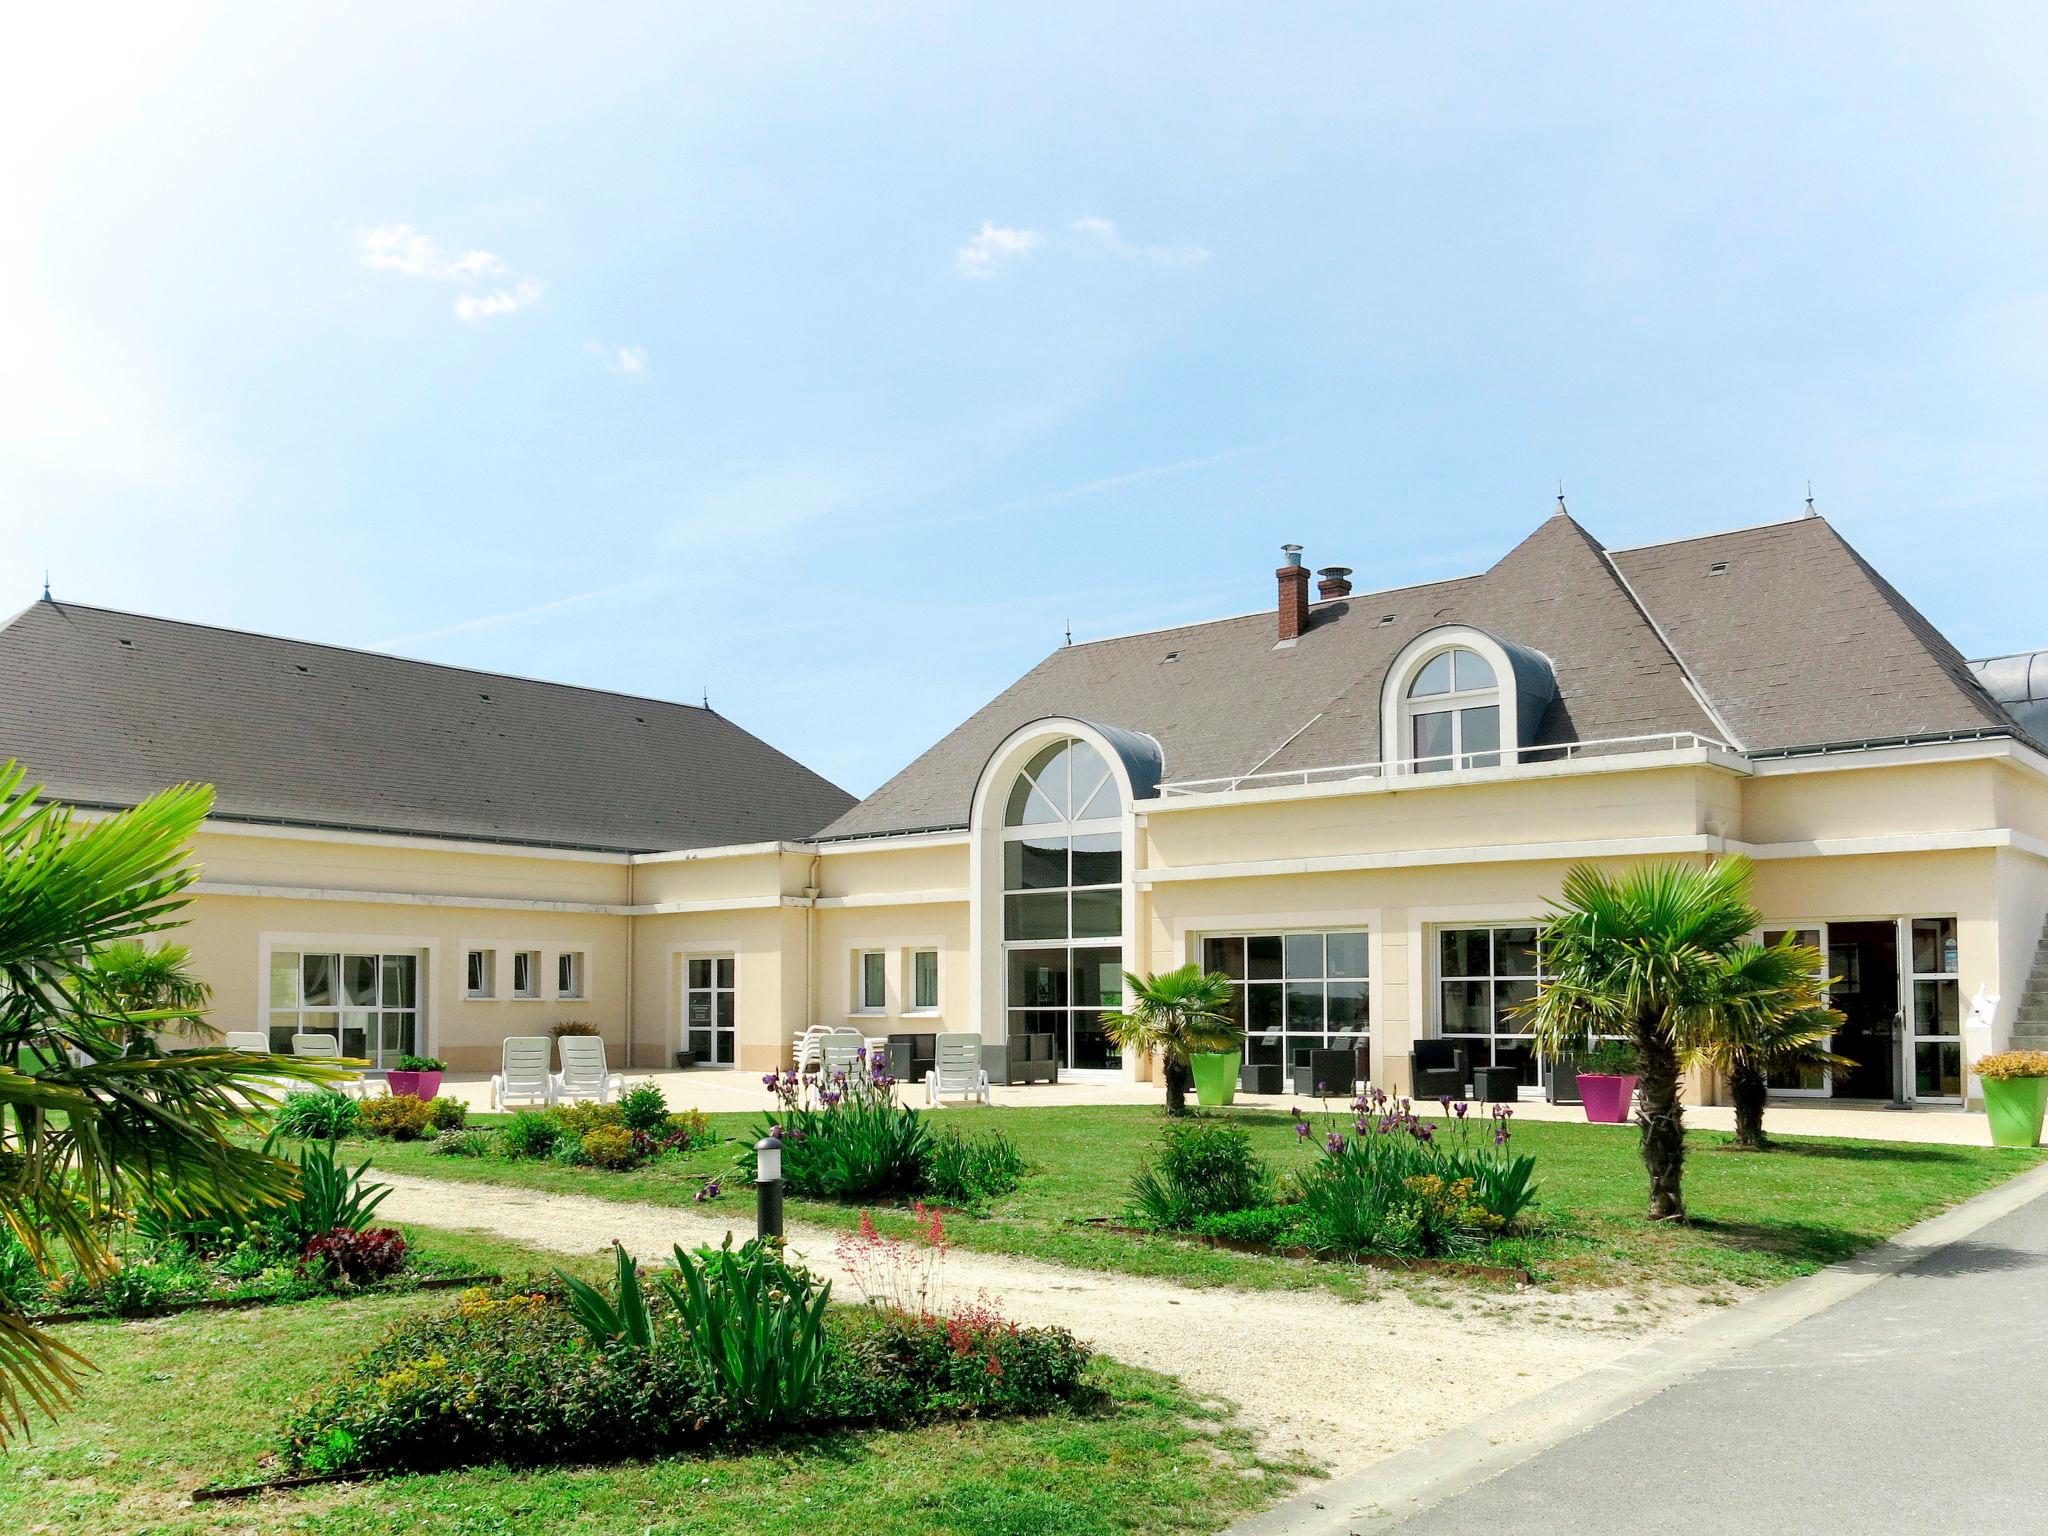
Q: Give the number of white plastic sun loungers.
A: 6